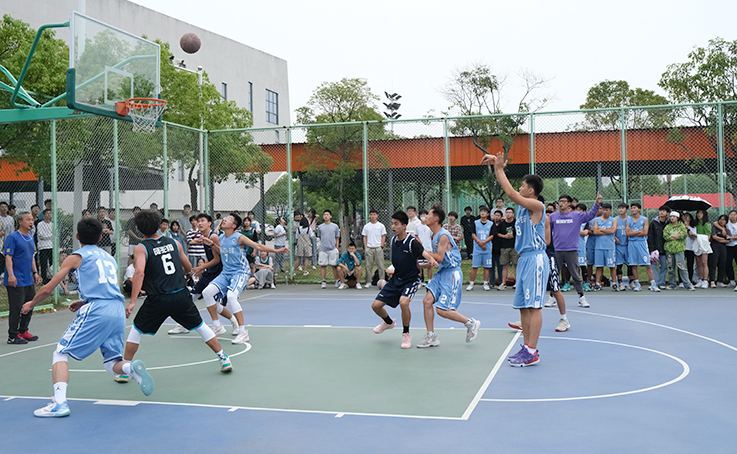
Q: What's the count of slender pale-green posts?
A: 10